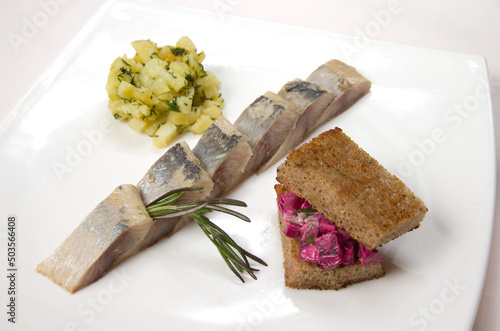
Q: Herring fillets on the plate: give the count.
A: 6